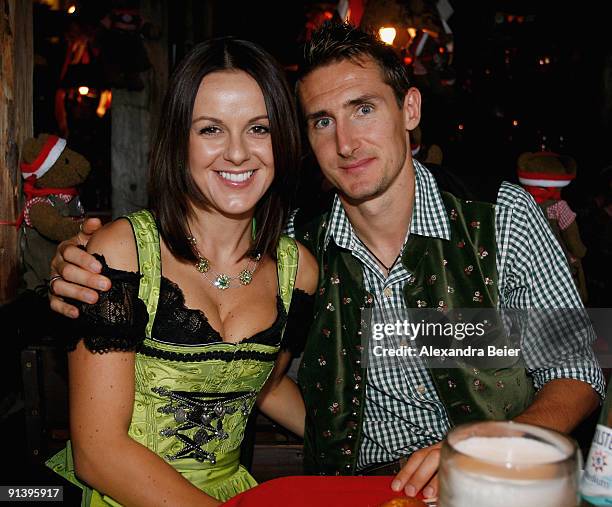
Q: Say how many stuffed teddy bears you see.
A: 2